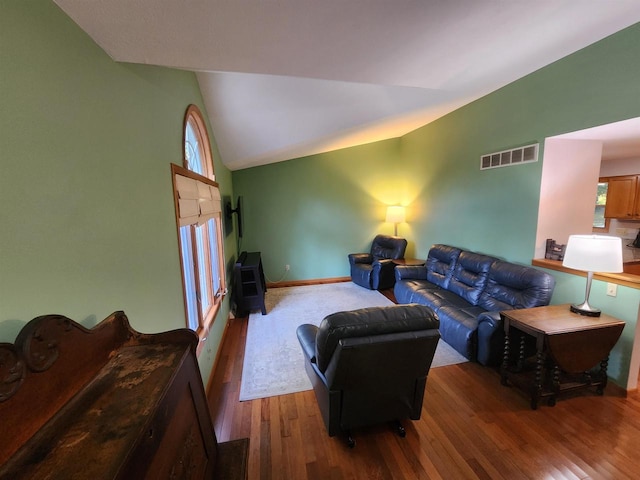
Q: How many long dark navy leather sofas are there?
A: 1